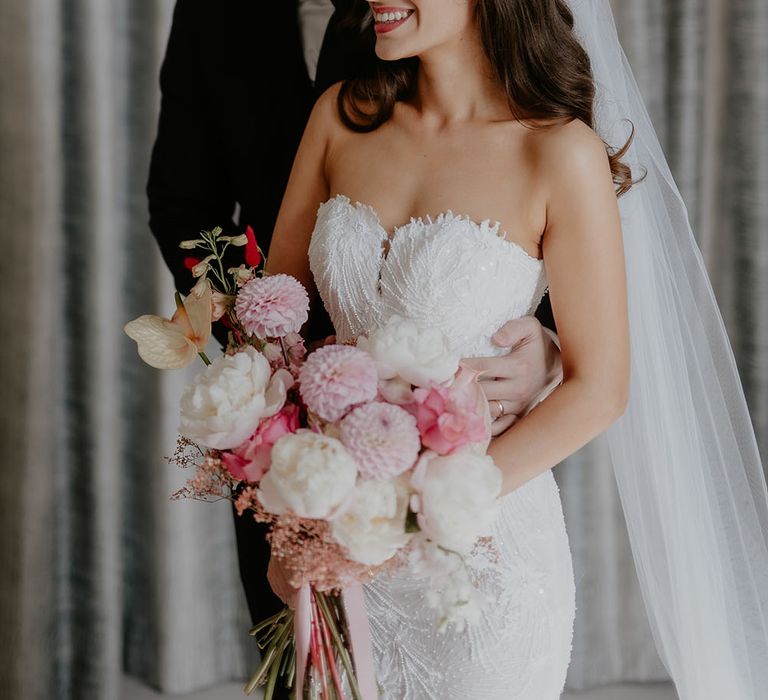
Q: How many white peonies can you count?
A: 5